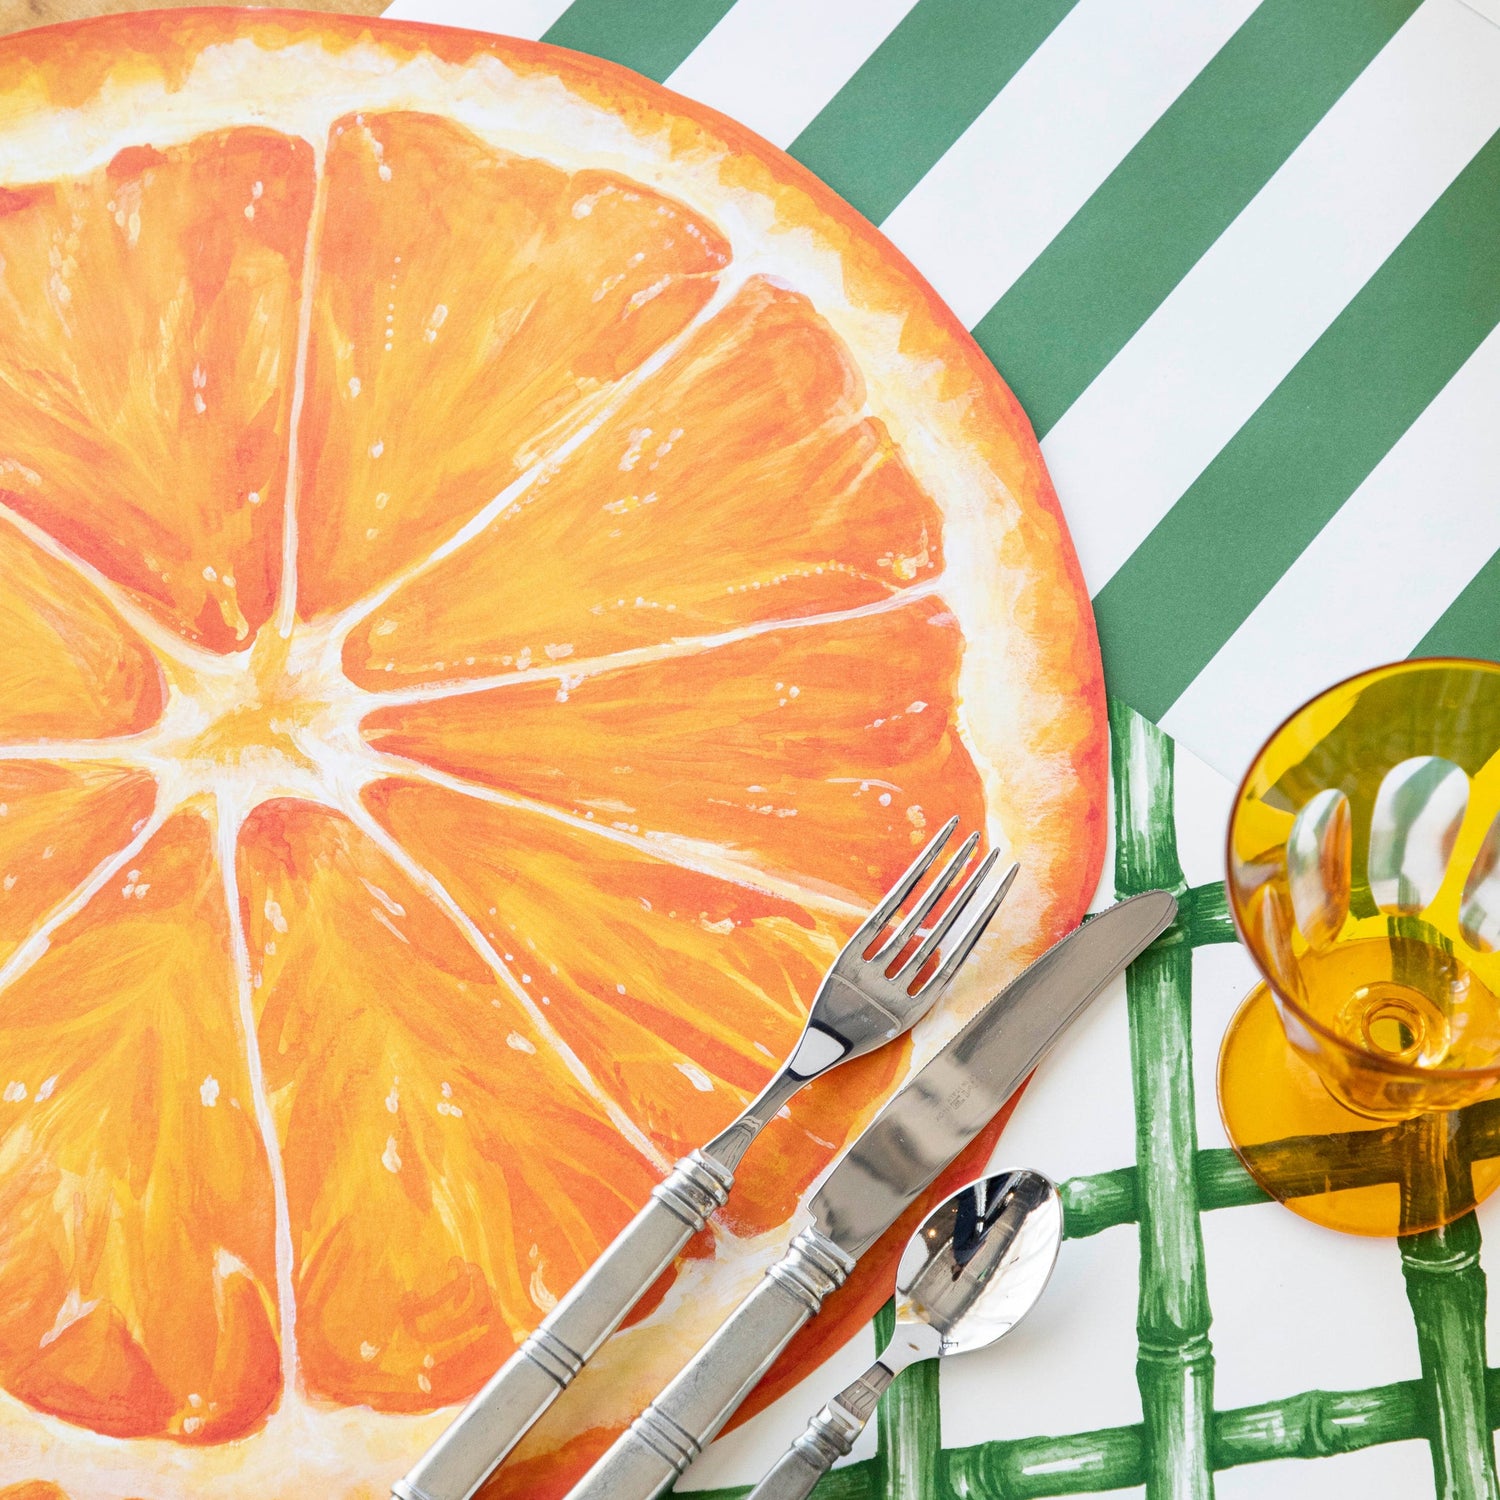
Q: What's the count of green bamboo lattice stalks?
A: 6